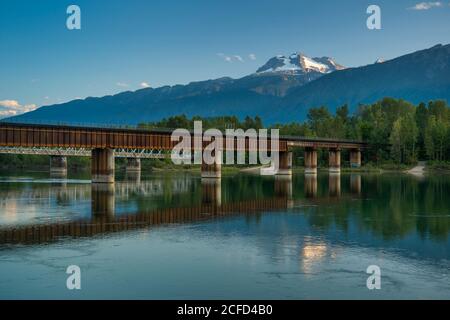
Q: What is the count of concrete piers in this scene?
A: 8